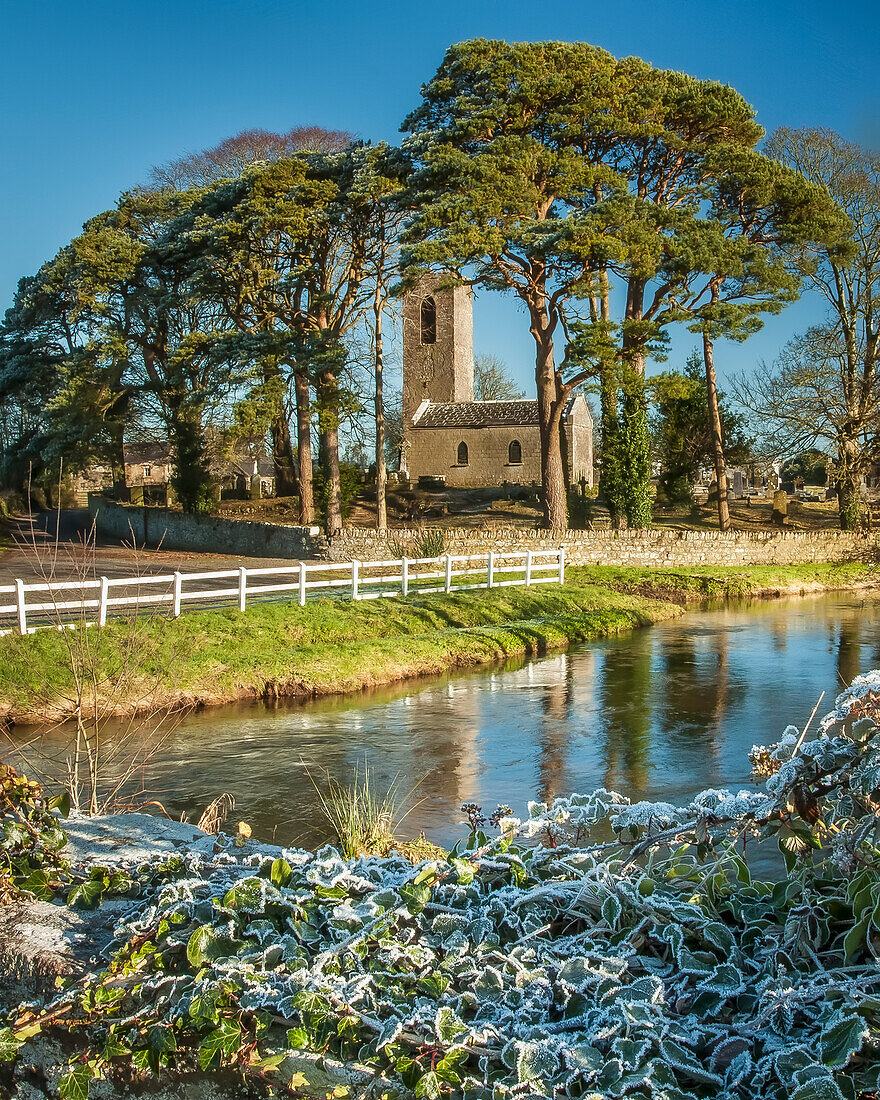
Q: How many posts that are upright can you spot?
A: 11